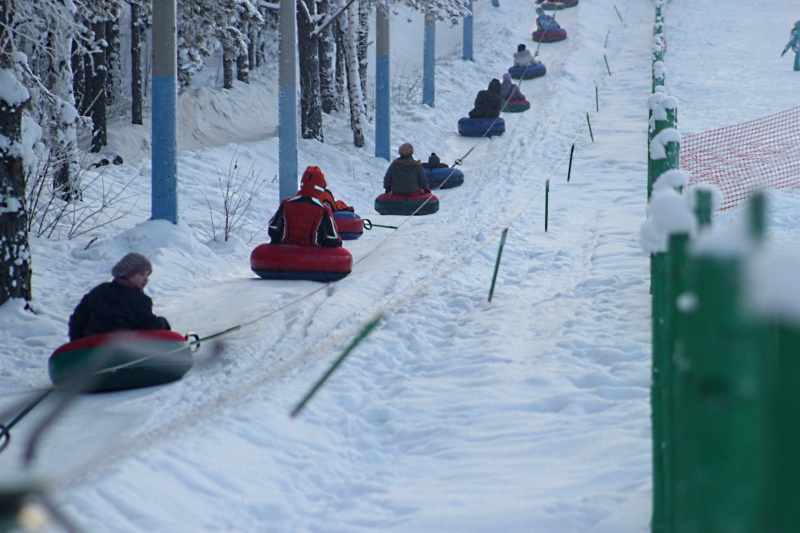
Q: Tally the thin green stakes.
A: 9